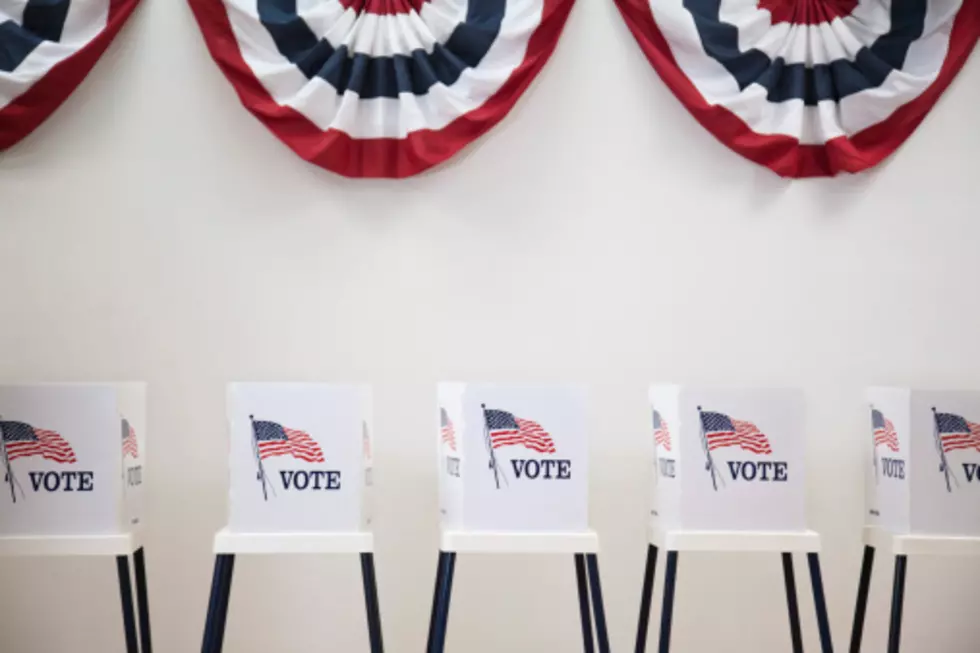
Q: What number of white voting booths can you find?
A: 5